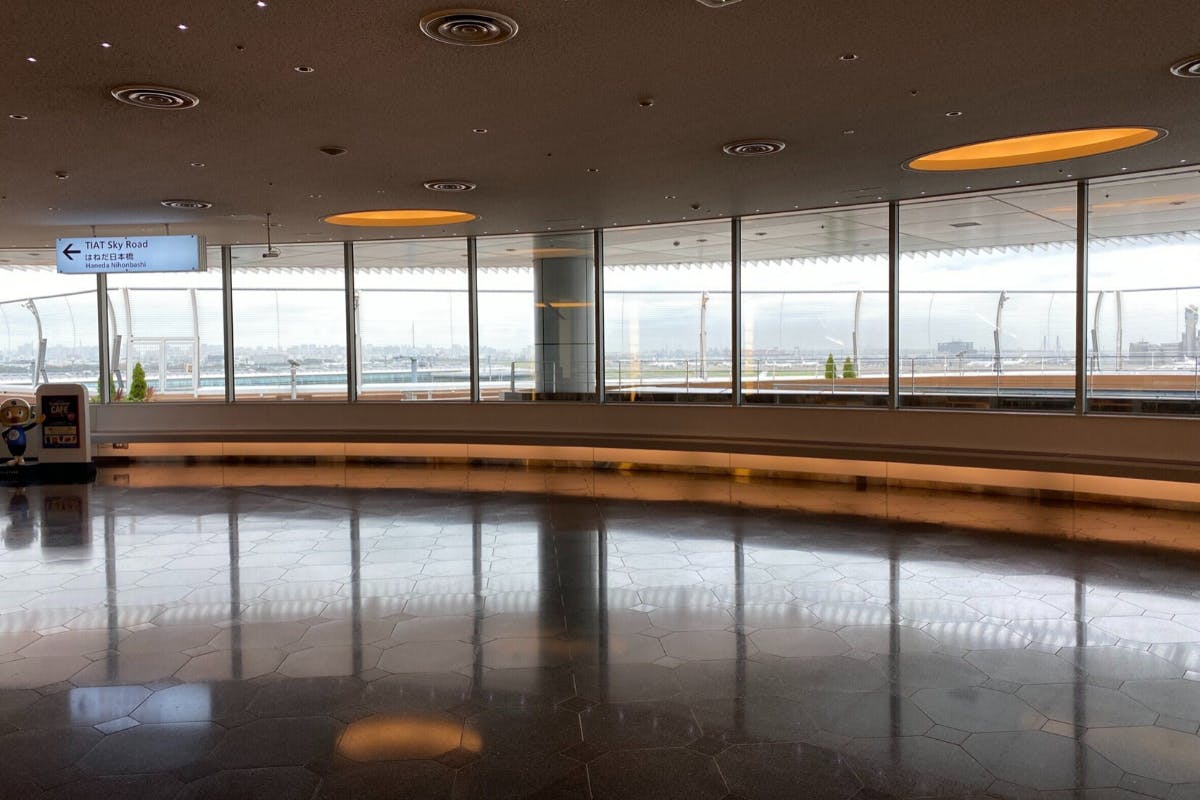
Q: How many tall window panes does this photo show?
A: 9